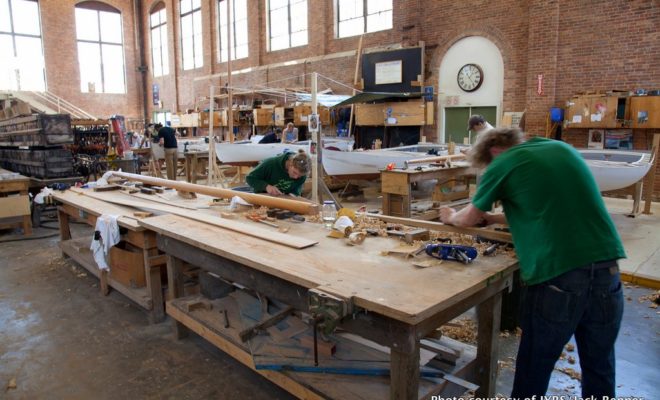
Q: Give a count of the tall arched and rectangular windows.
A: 7